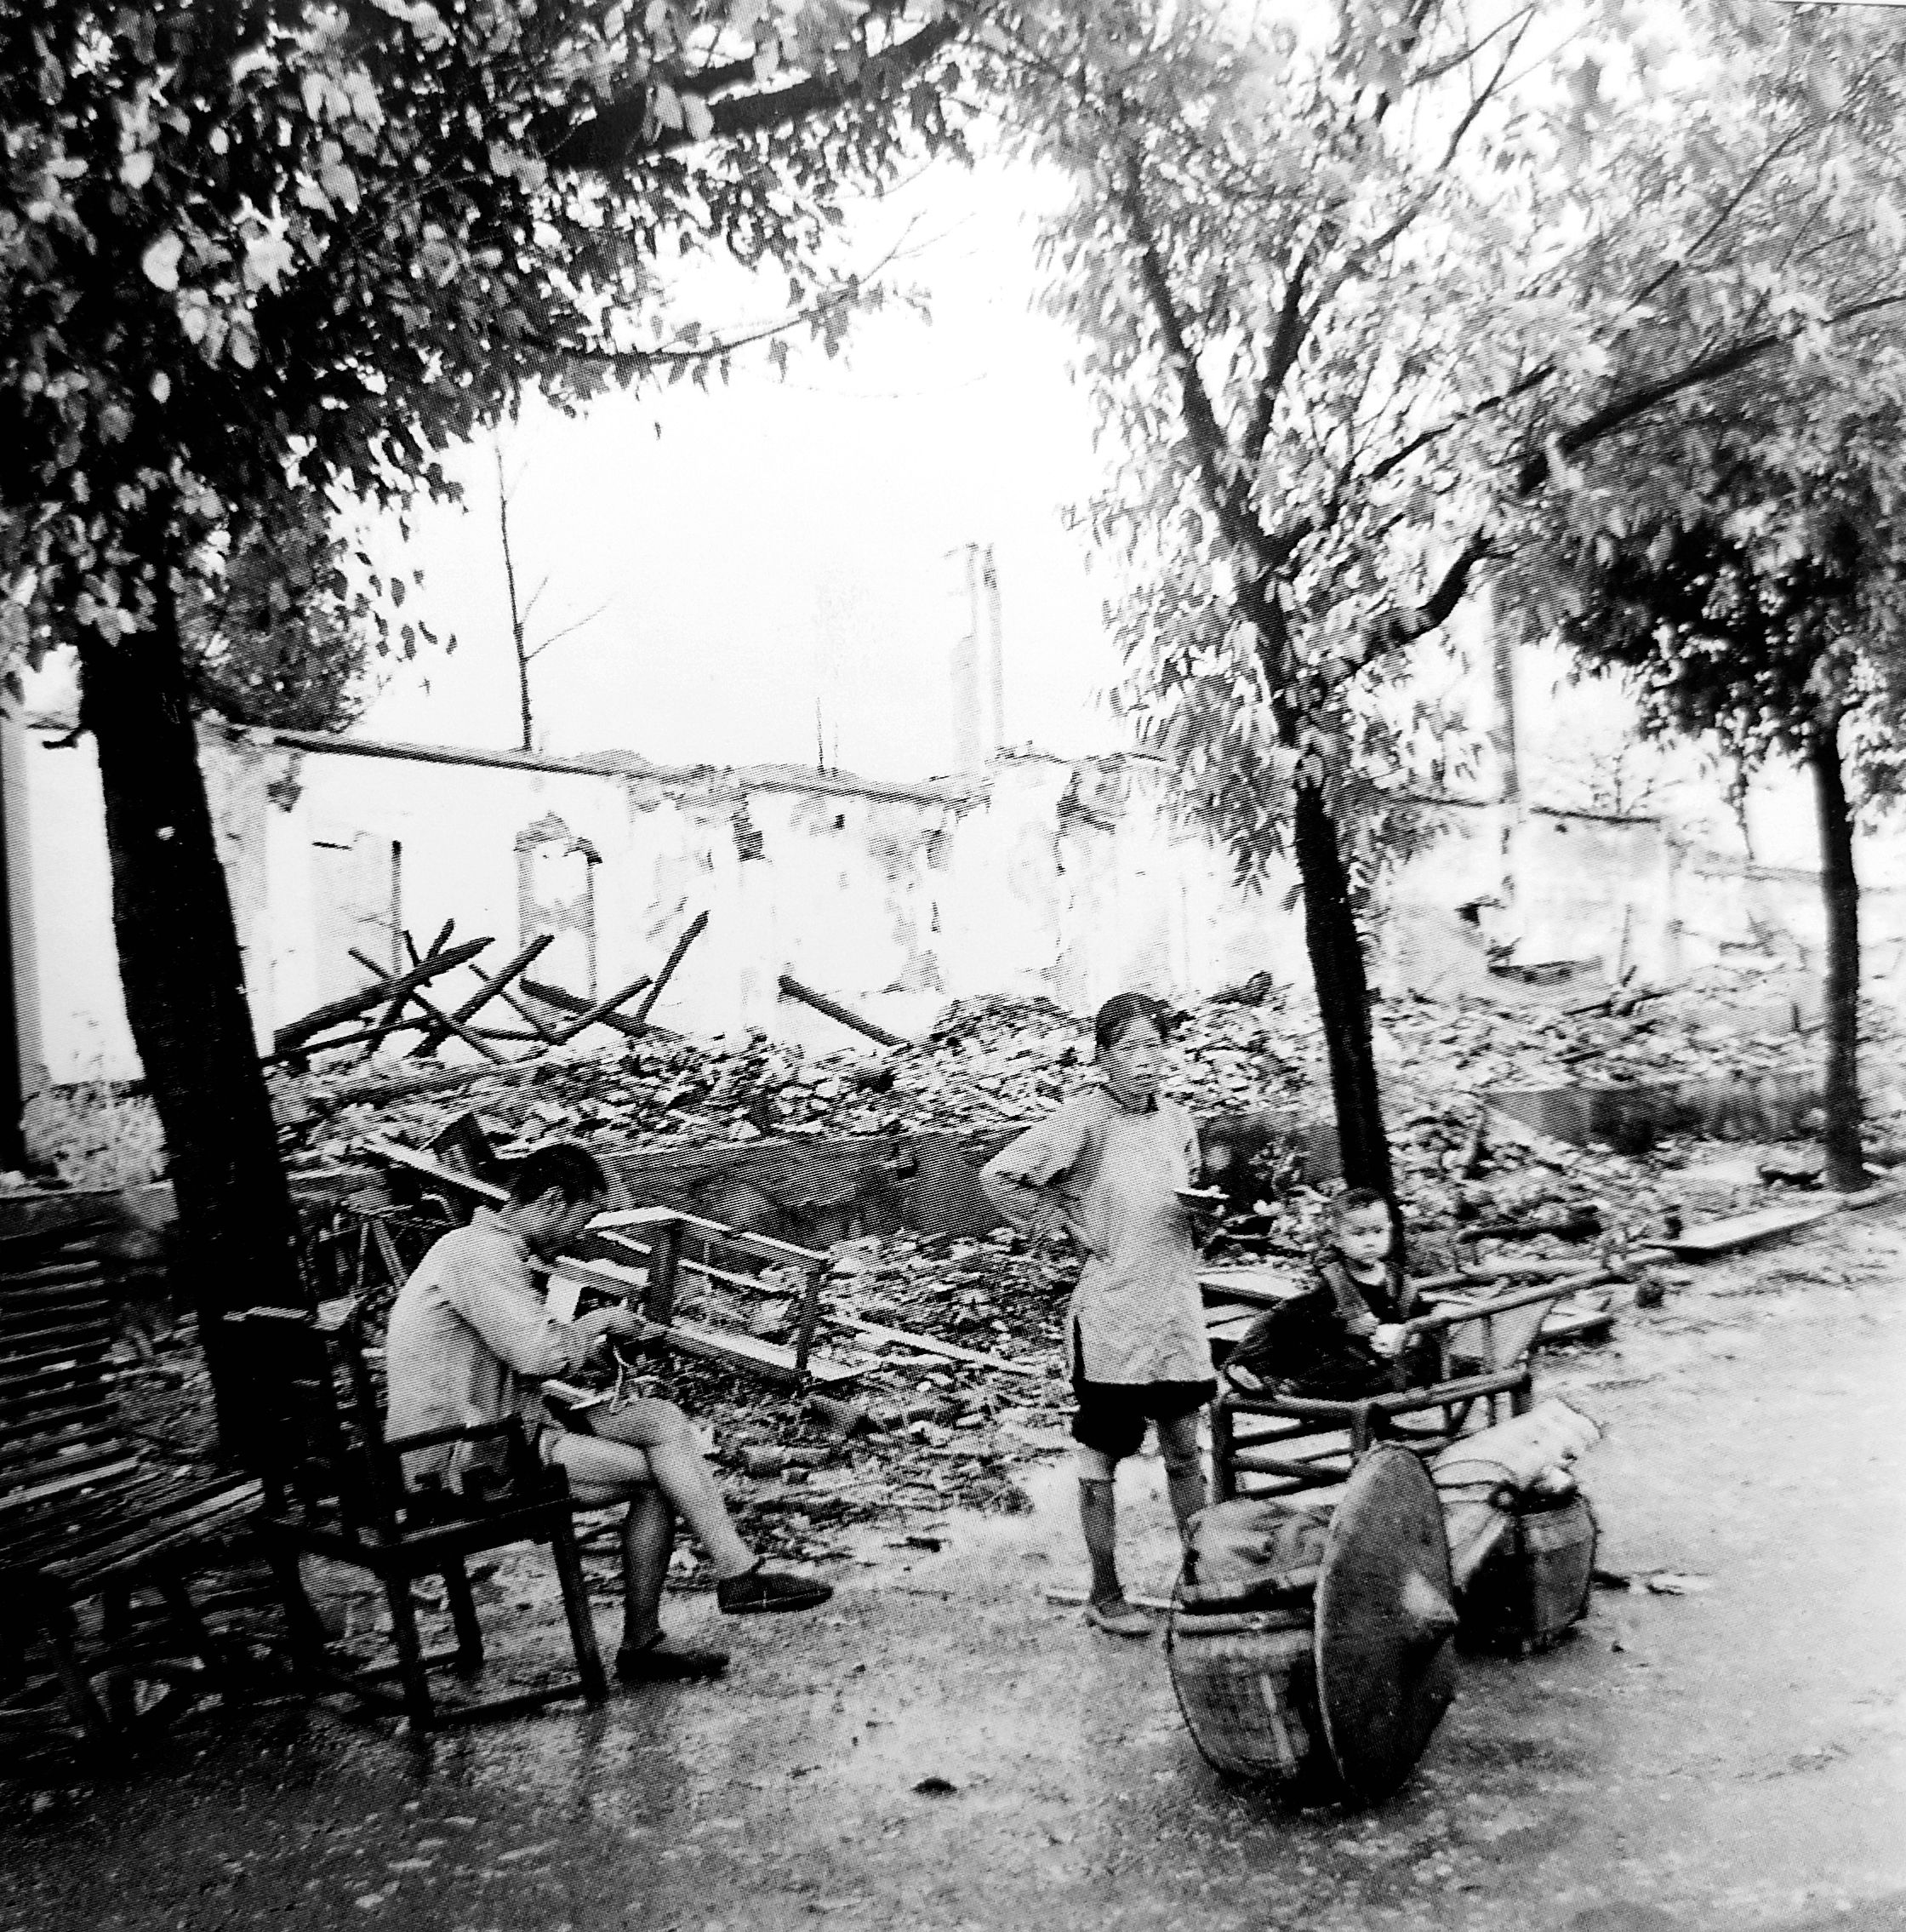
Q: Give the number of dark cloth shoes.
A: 2